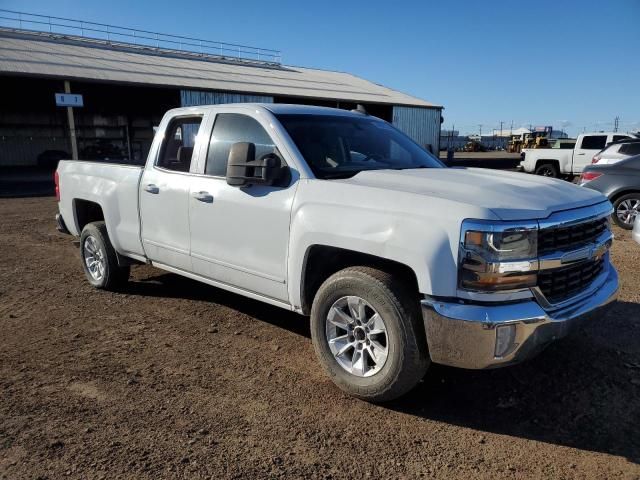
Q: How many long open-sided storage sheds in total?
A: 1